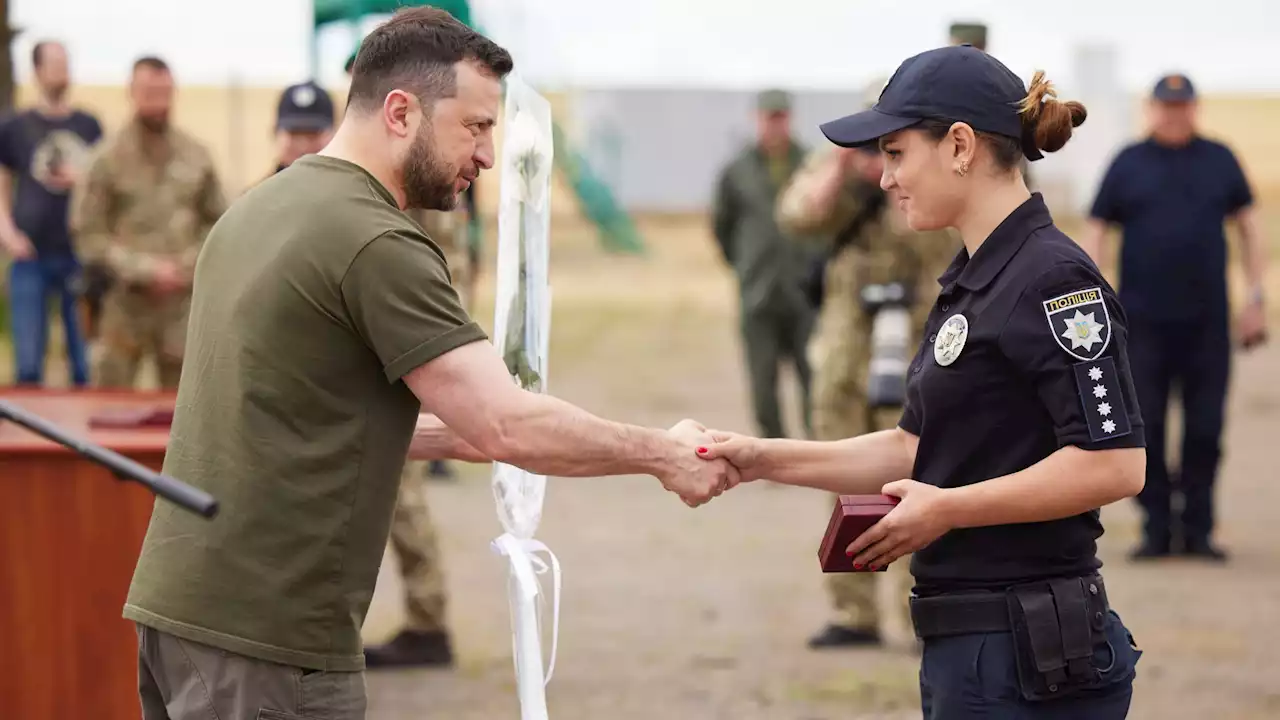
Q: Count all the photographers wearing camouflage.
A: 1